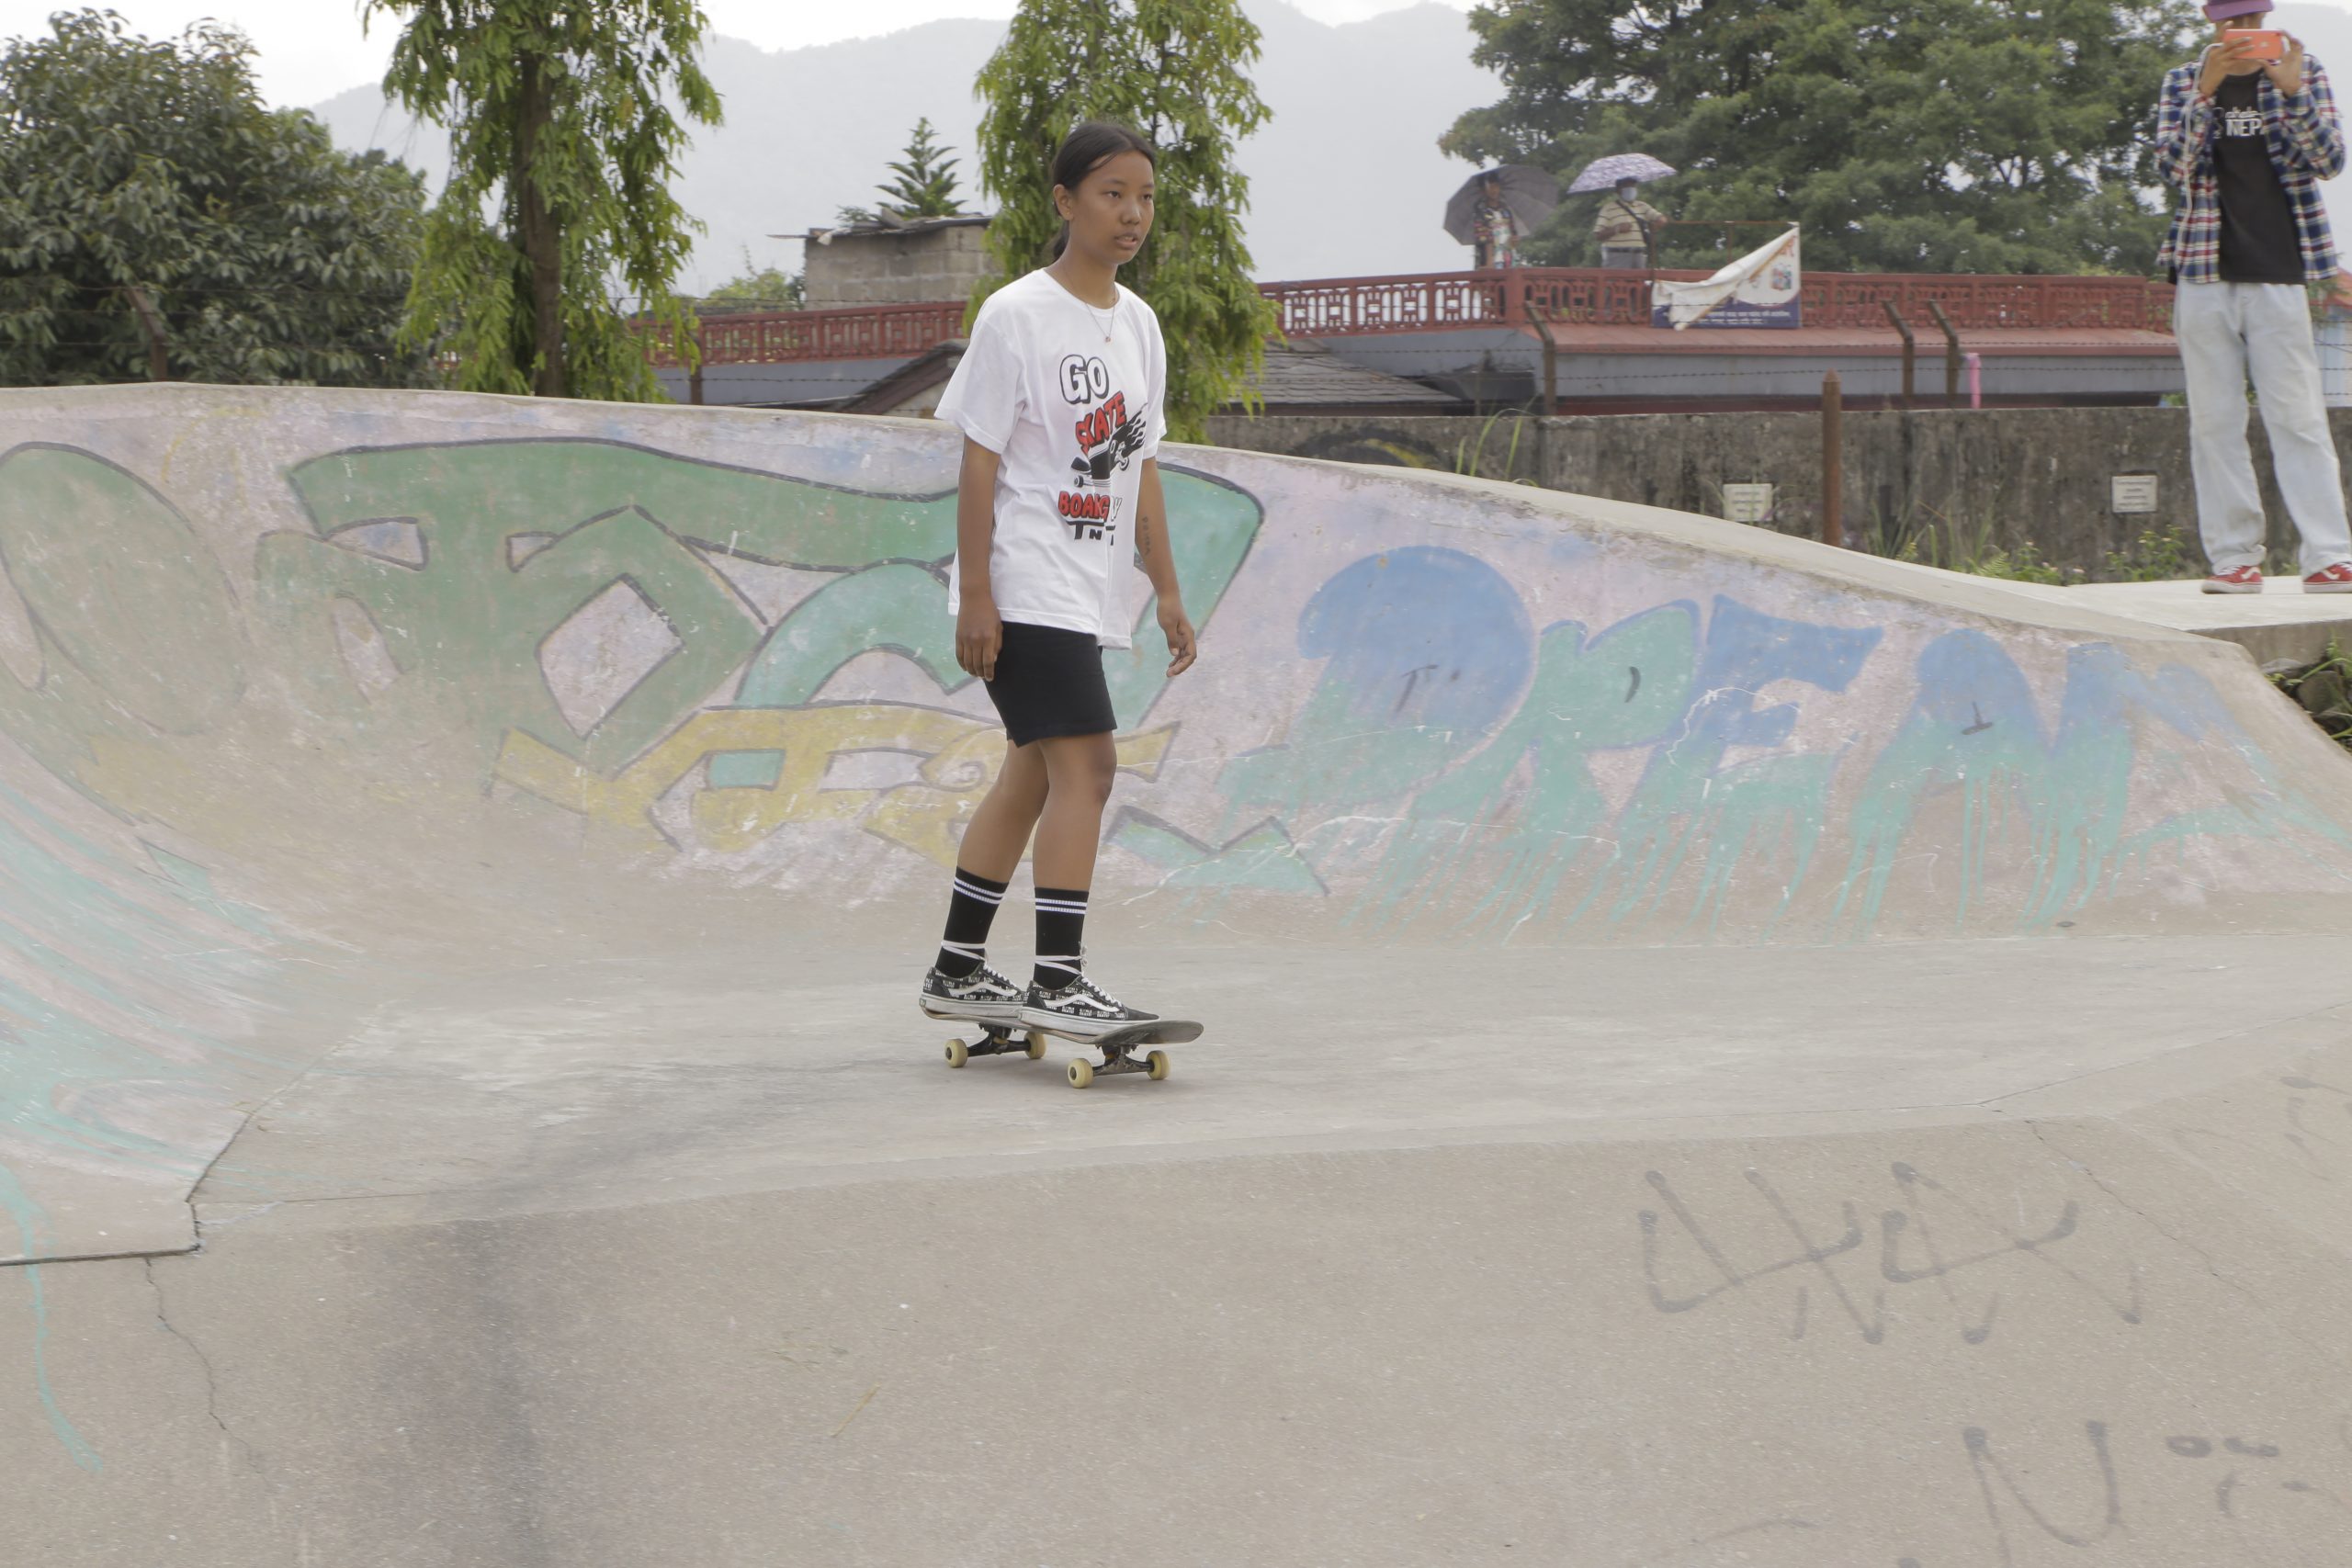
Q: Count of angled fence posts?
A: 4